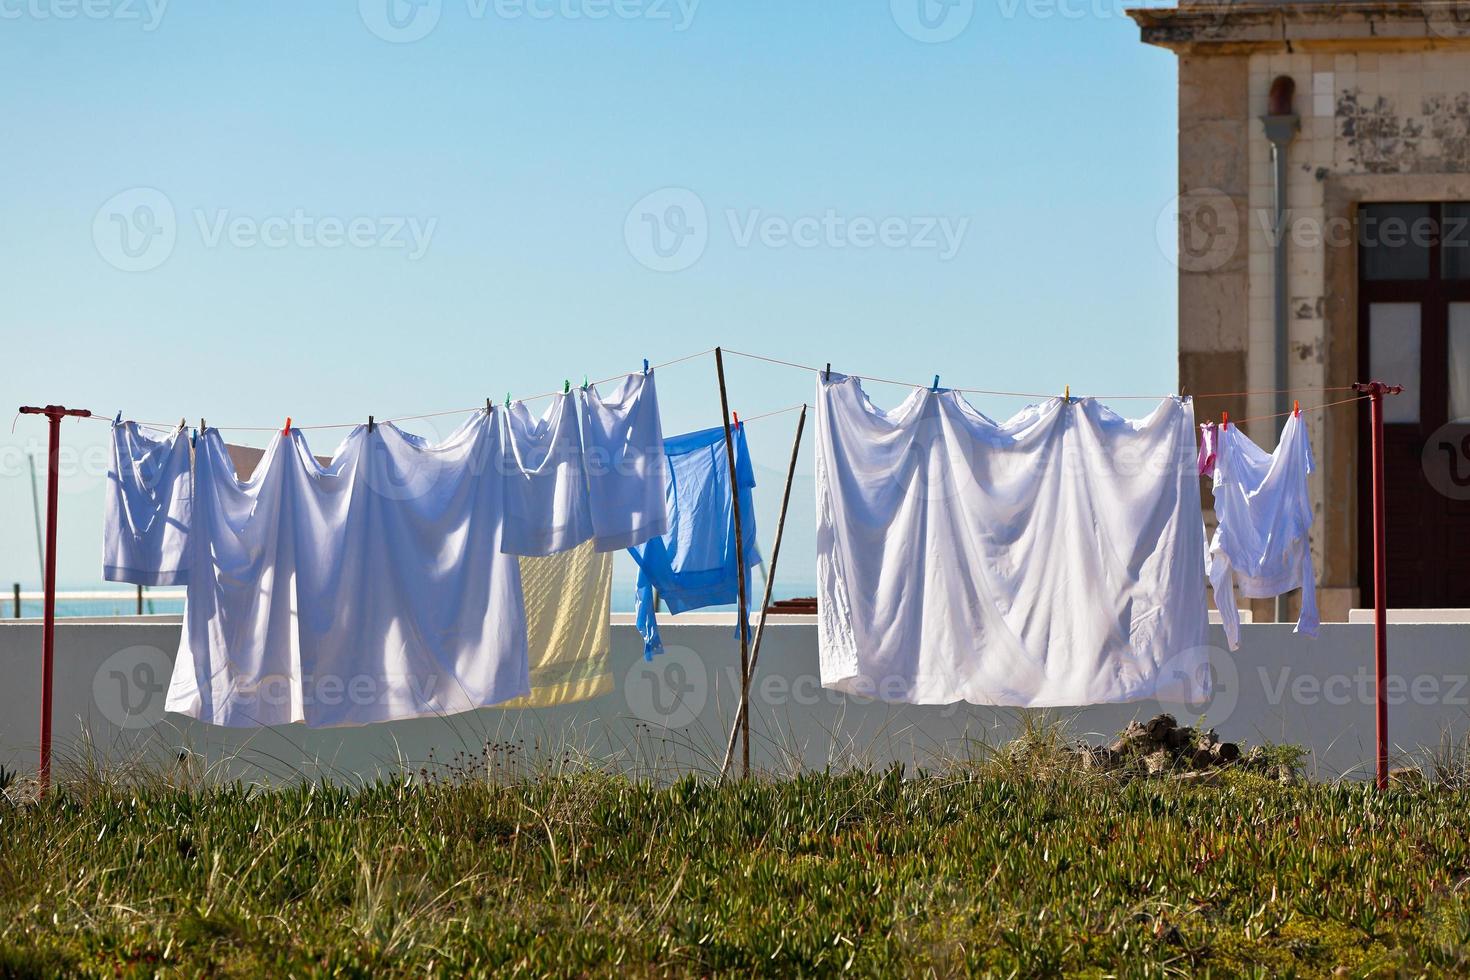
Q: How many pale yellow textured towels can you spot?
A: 1